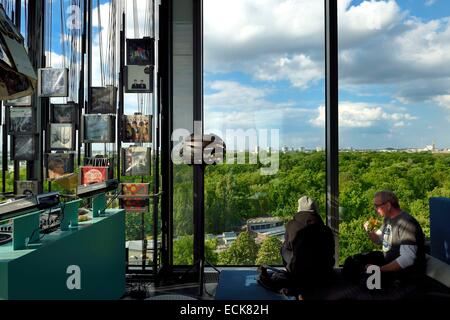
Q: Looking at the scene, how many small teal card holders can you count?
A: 3